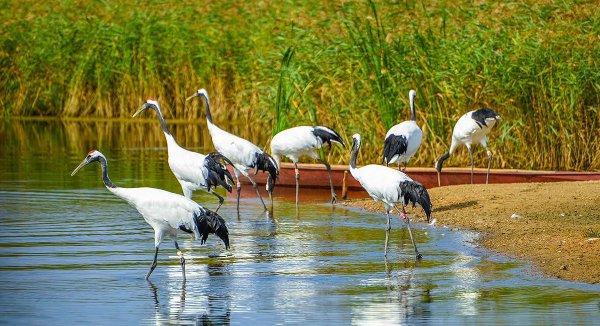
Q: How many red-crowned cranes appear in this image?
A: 7